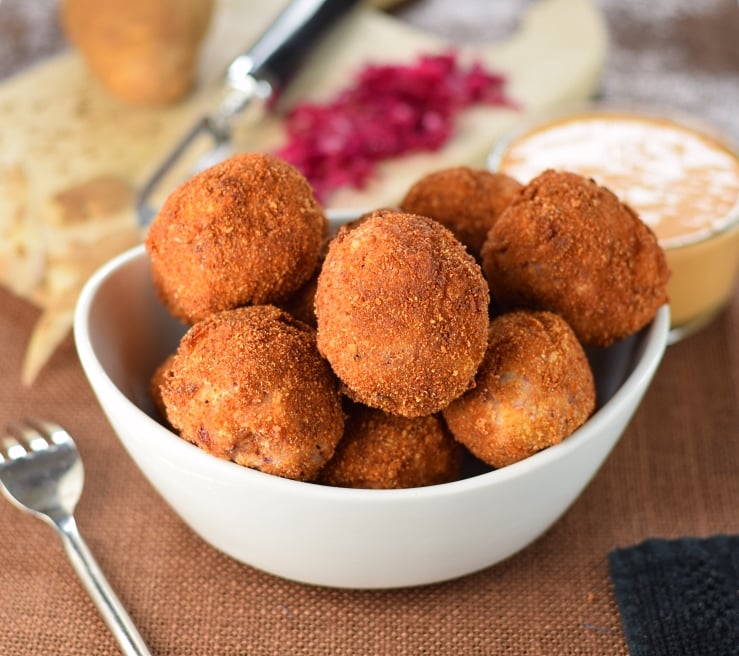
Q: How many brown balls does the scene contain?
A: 9